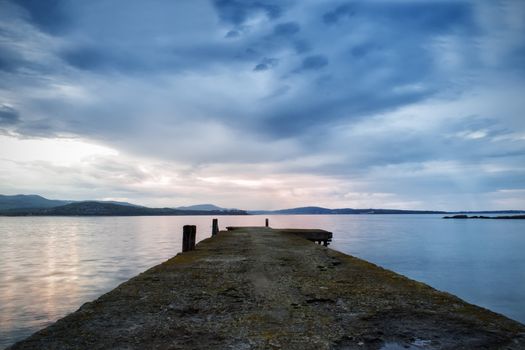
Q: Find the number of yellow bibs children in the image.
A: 0